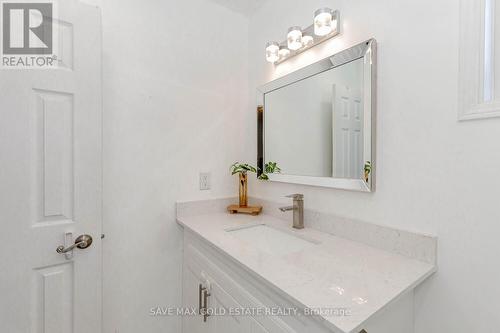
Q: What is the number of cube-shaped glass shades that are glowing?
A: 3